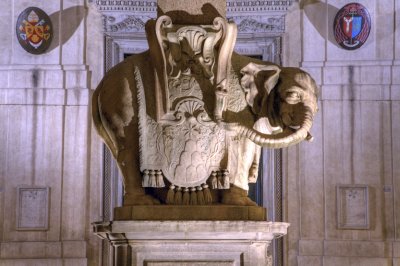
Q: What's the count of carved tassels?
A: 12